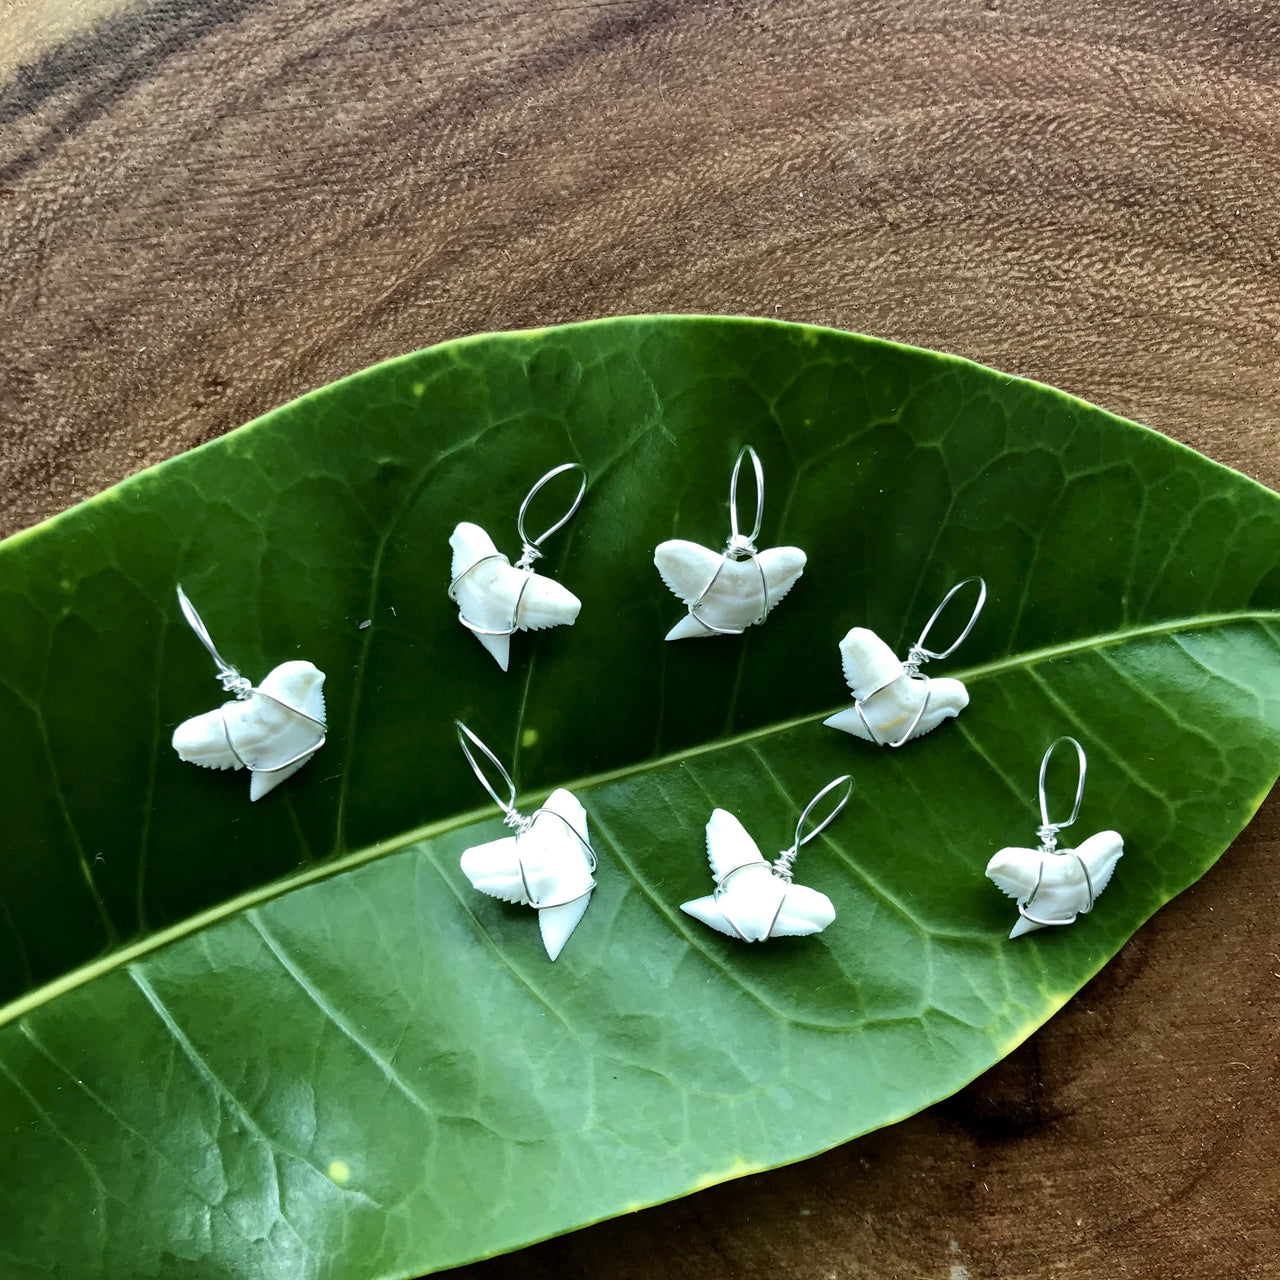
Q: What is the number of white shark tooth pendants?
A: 7